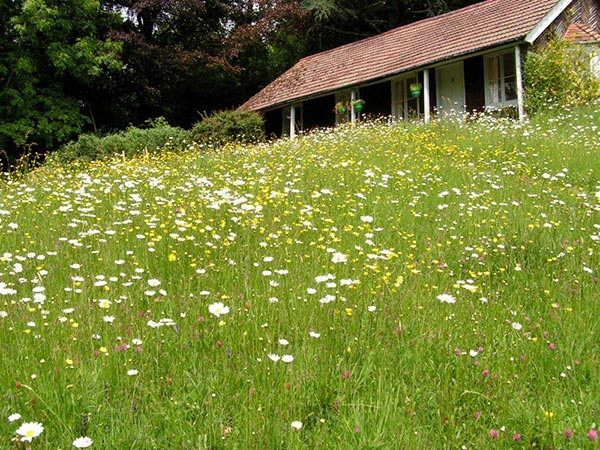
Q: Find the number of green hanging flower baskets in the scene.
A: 3